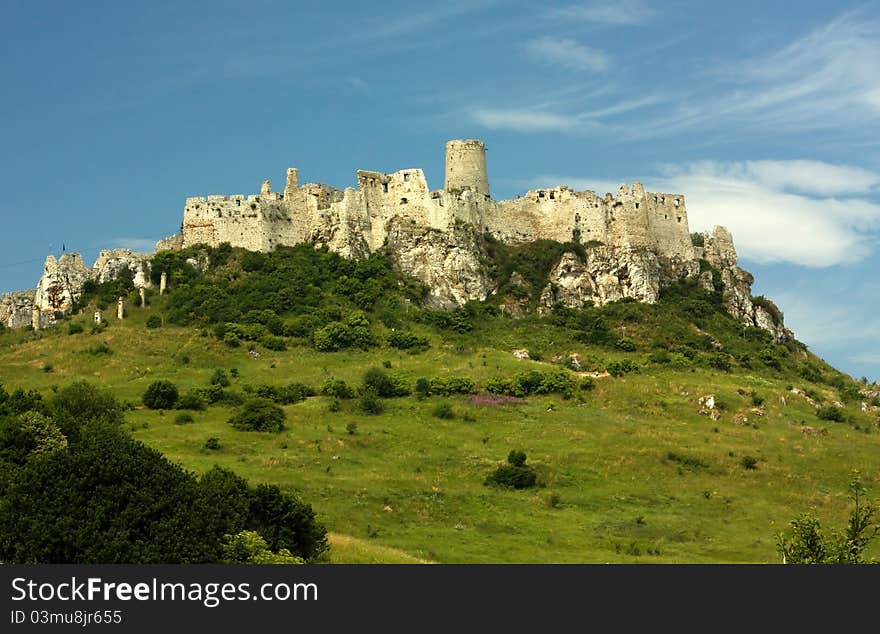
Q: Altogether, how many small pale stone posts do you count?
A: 5